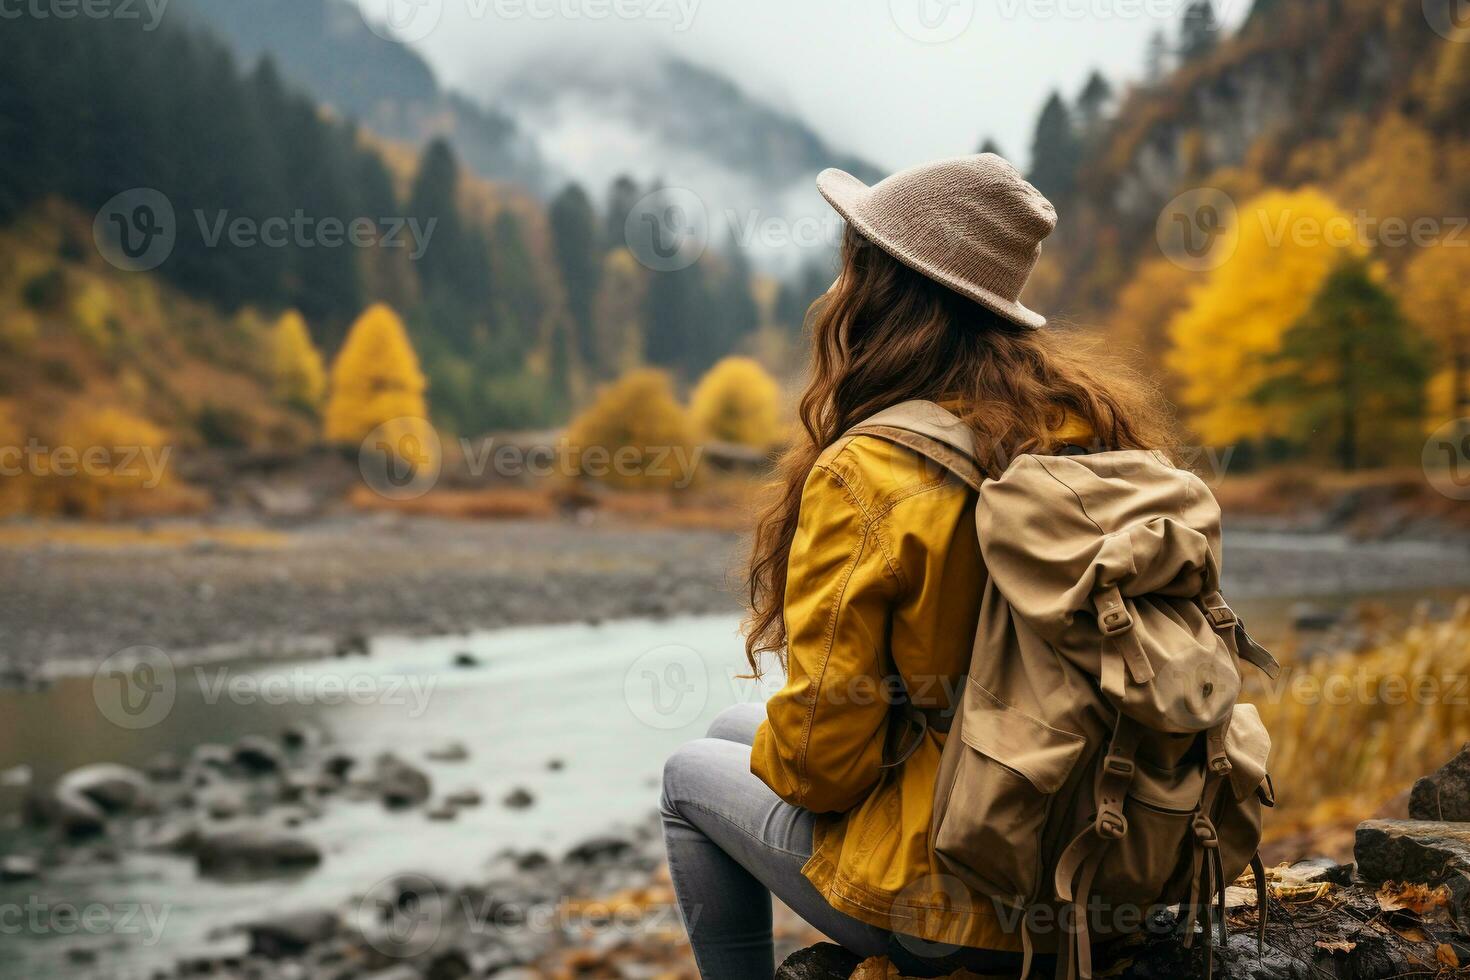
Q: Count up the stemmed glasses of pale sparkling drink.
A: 0